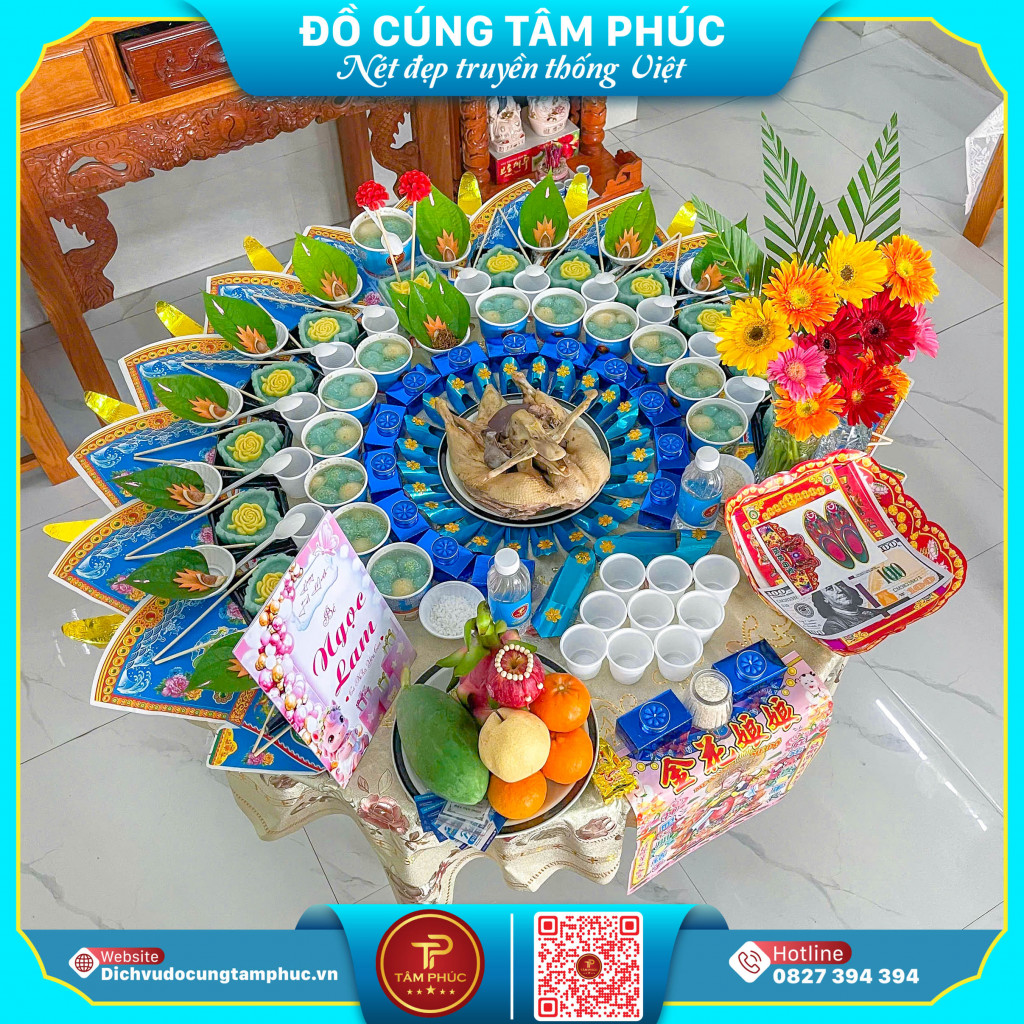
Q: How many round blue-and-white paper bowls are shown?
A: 13